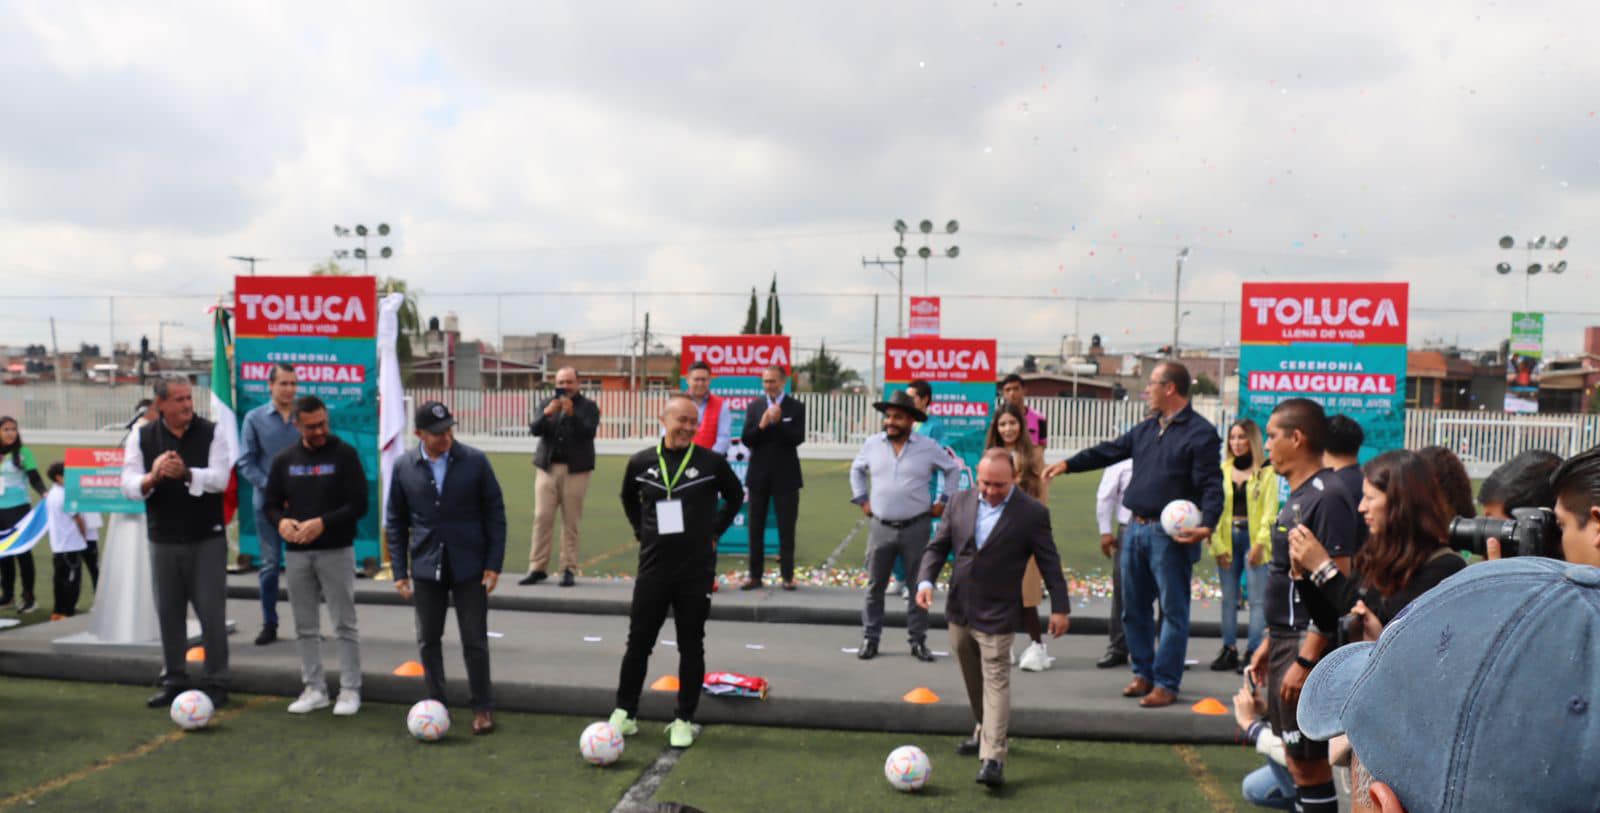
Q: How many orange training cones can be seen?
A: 5